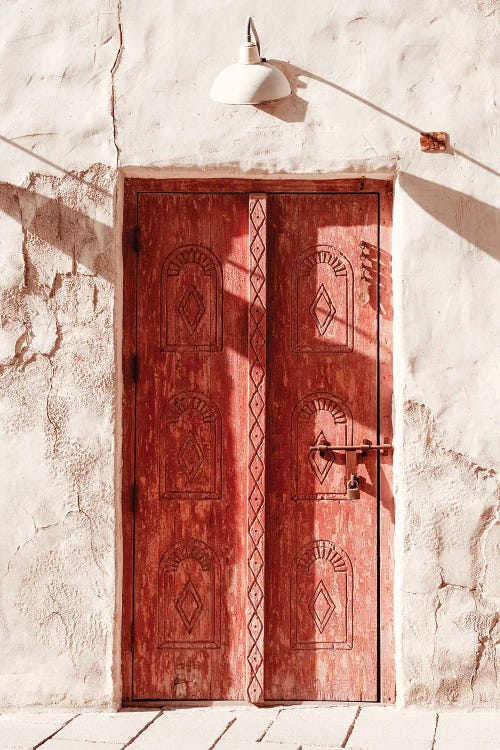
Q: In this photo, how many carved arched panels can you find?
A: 6